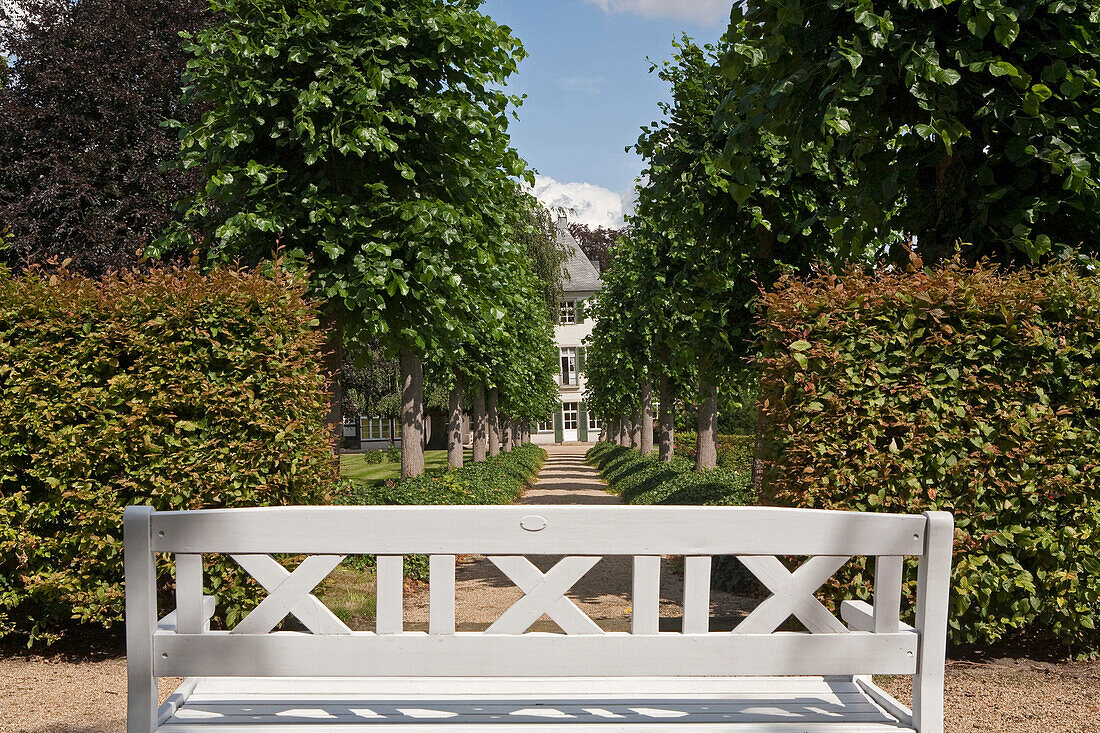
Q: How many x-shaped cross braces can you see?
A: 3